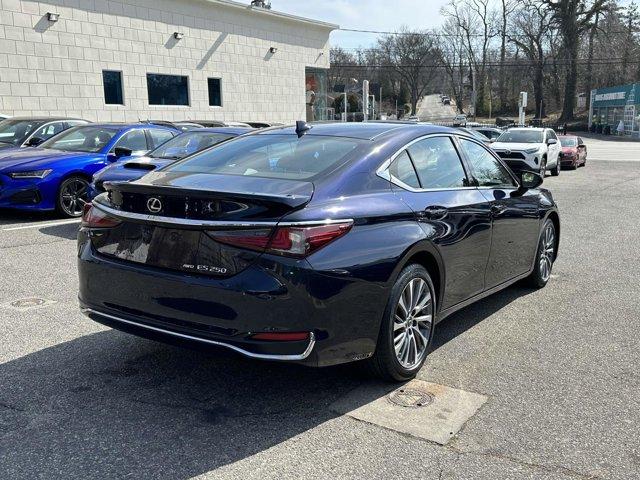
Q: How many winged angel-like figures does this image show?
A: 0